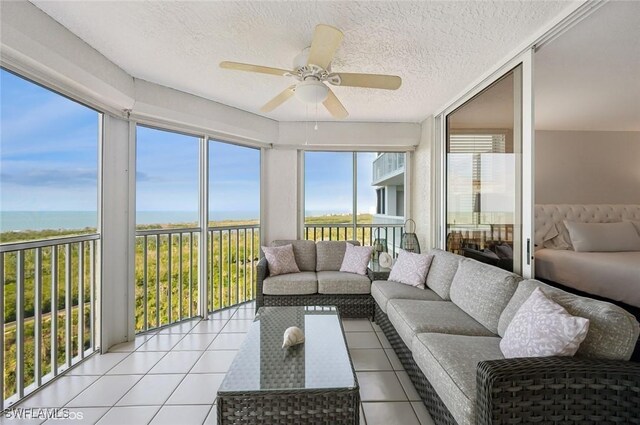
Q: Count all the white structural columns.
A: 2